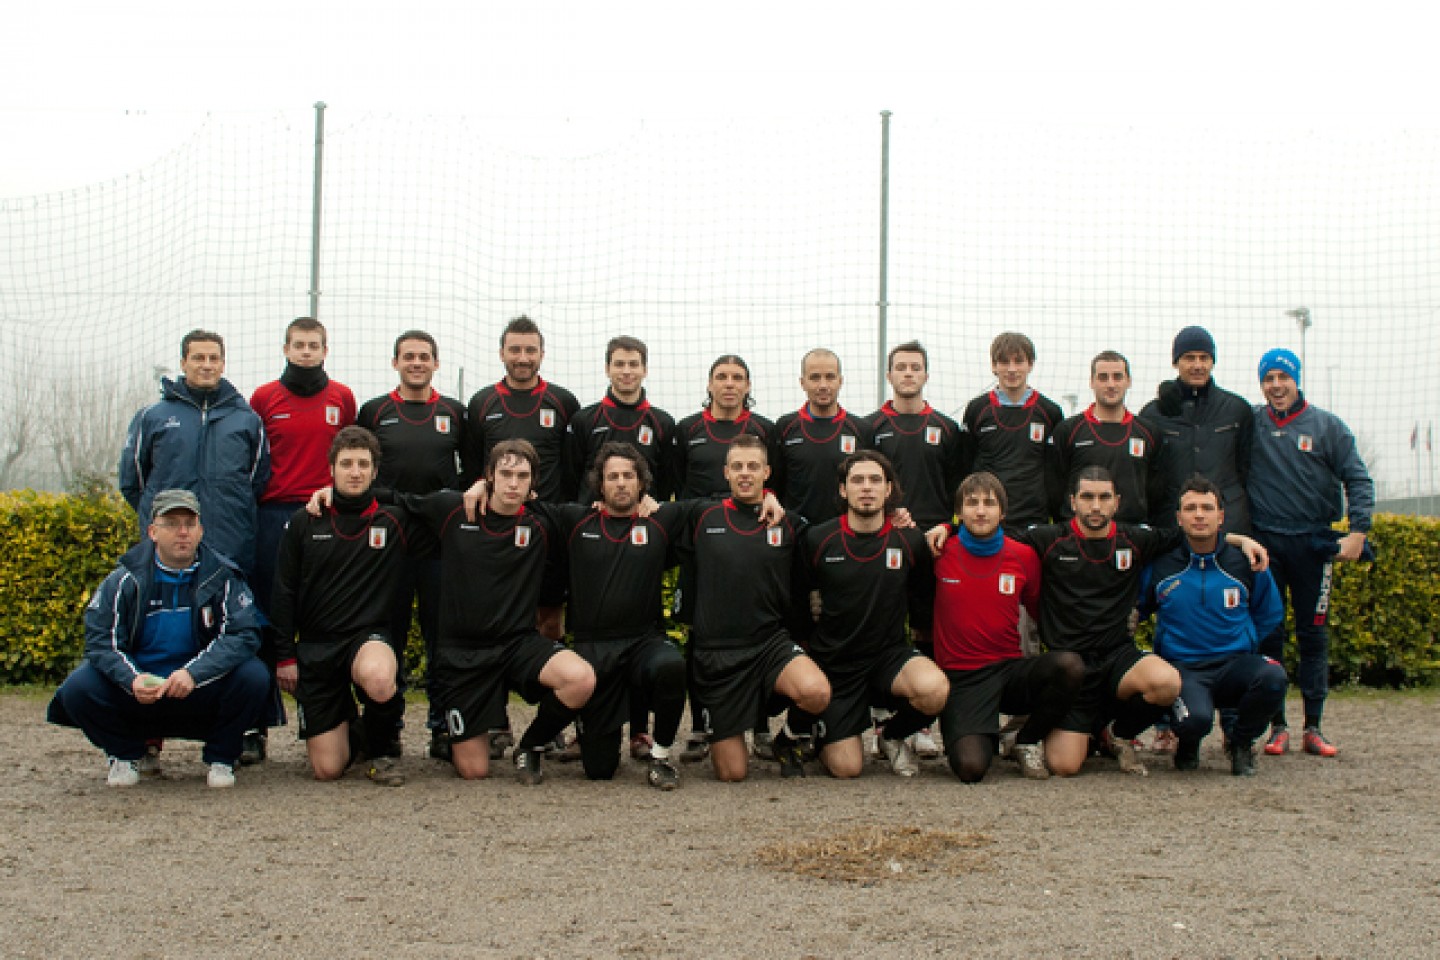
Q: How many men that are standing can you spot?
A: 12